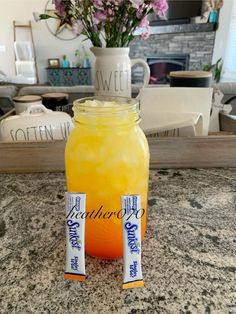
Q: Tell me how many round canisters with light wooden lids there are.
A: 3